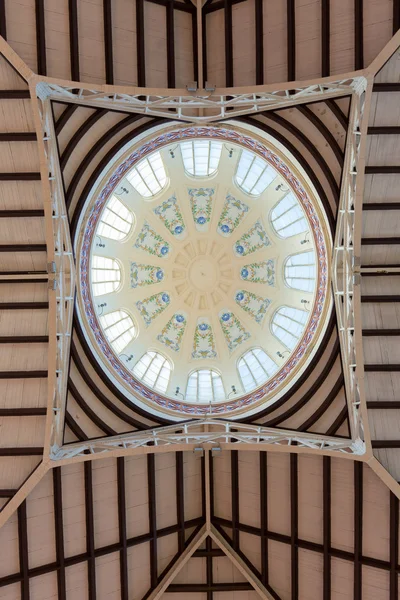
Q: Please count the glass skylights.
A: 12